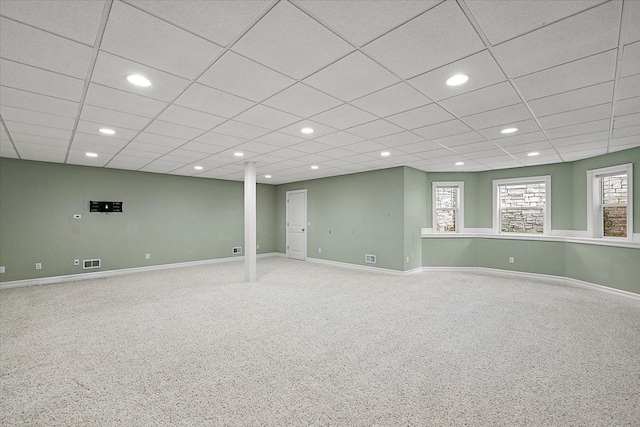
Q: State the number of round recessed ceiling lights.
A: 13